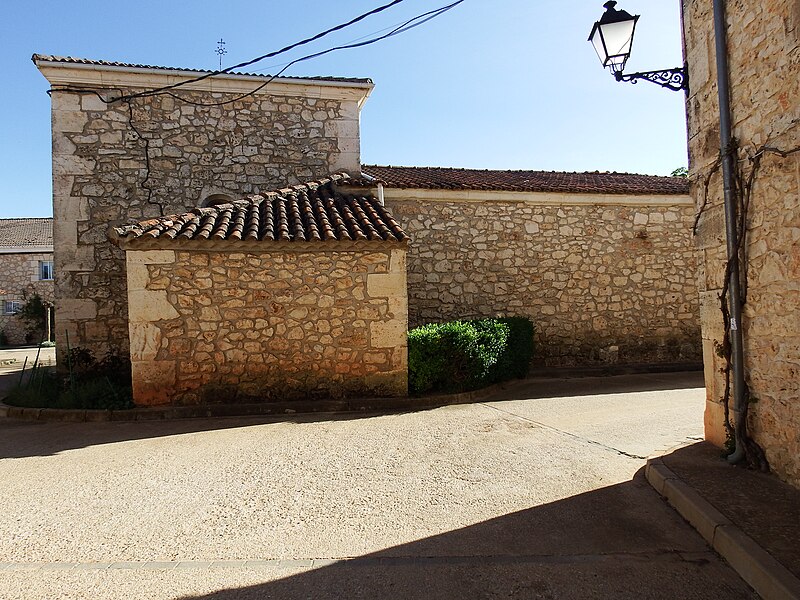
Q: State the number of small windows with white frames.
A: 2